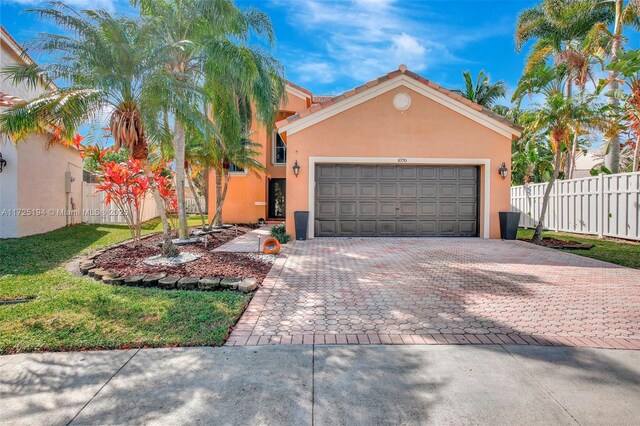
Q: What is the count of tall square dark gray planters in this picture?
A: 2